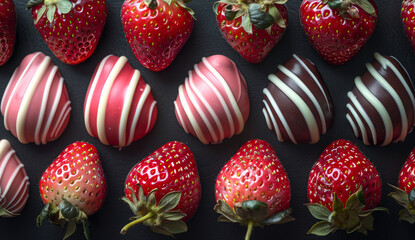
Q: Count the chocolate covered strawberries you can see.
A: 6